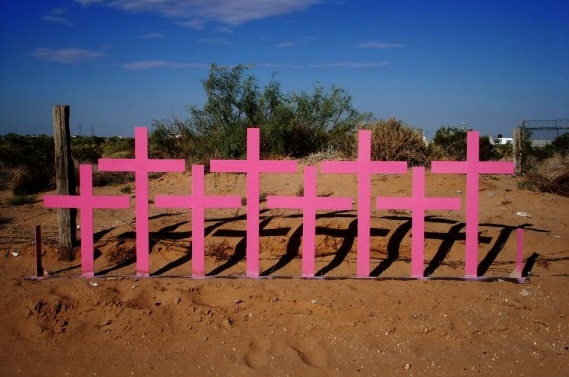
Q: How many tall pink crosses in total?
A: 4